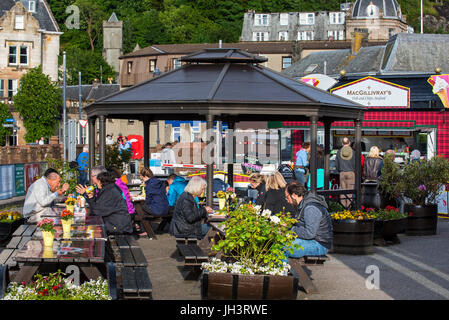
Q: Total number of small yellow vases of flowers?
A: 4